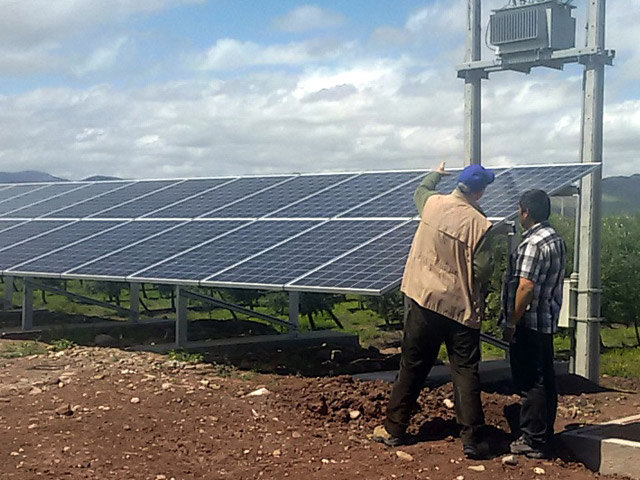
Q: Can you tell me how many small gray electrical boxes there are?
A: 1